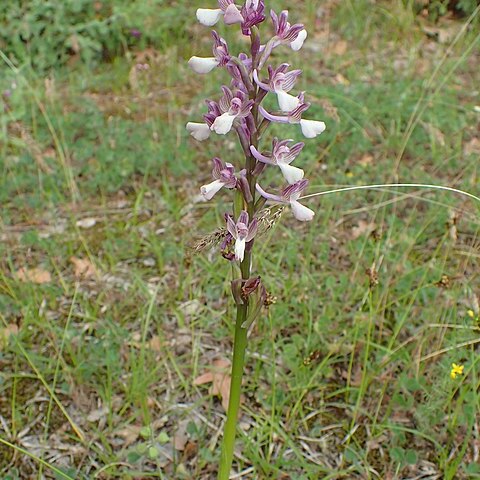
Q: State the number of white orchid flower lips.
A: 11